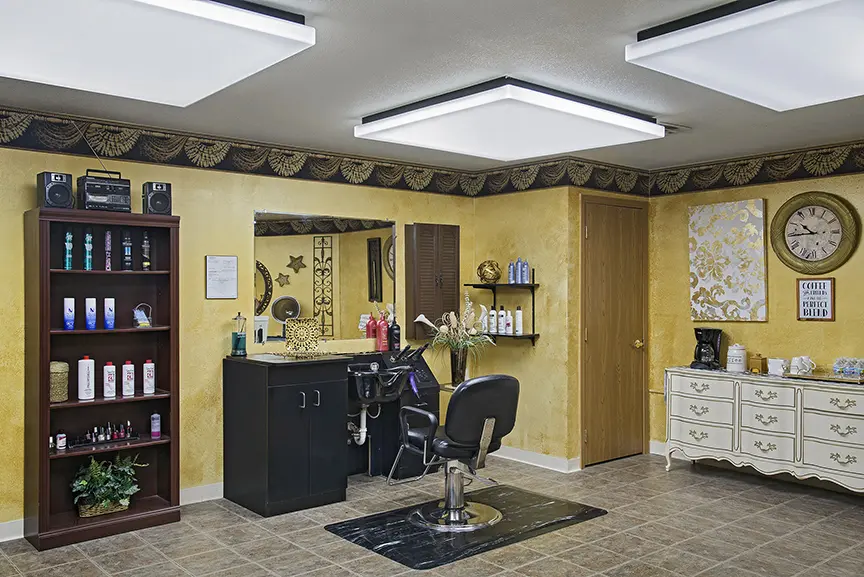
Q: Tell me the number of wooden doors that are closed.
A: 1